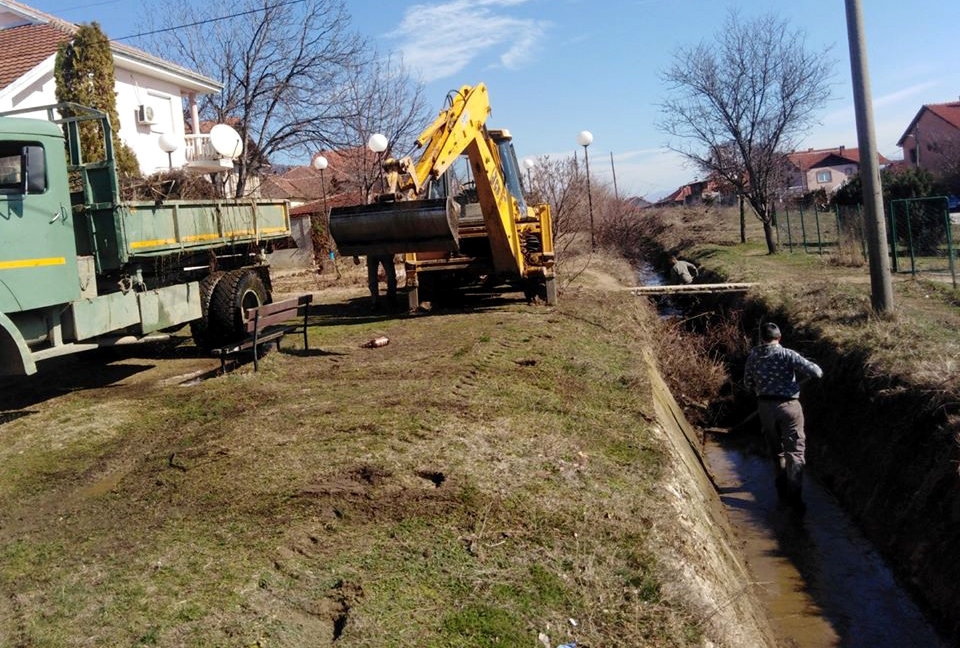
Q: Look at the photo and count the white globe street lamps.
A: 5